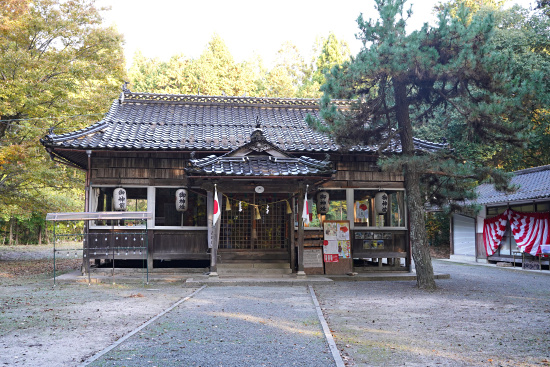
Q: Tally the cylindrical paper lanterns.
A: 4